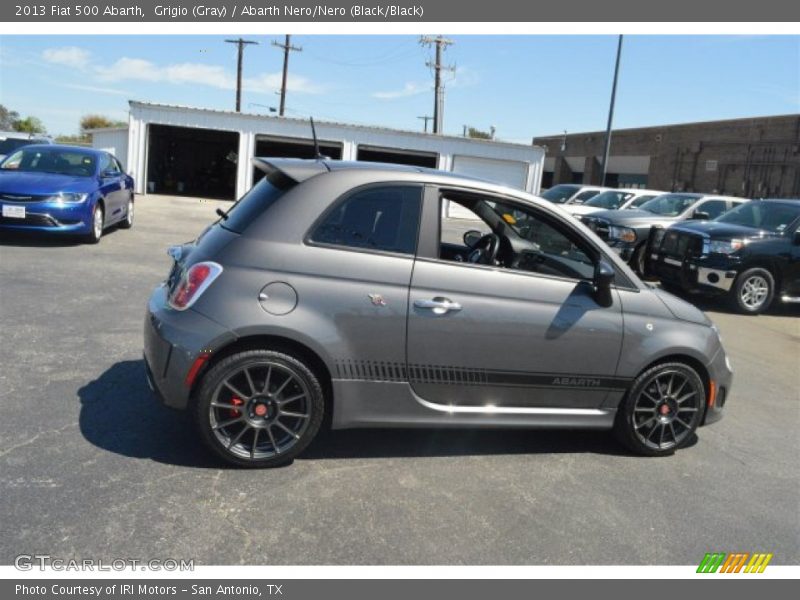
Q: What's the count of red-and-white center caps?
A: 2